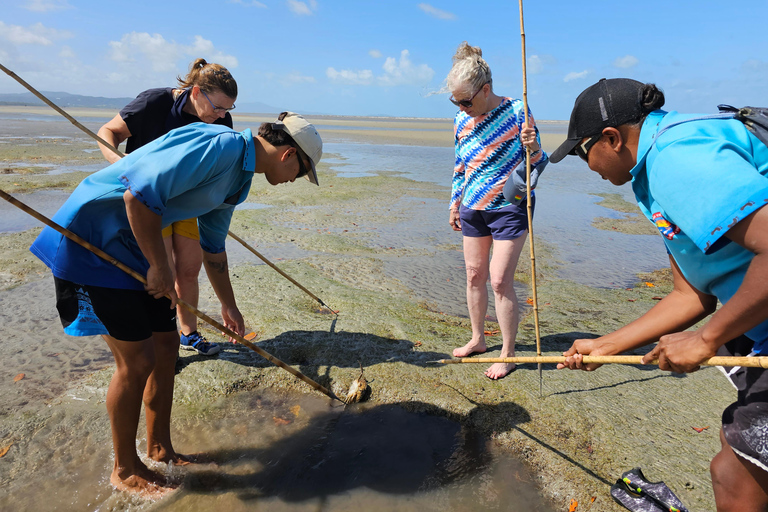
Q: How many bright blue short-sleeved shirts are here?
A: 2